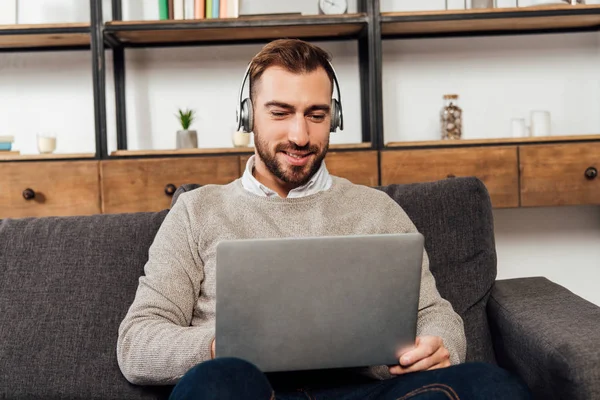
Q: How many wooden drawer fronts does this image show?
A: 5